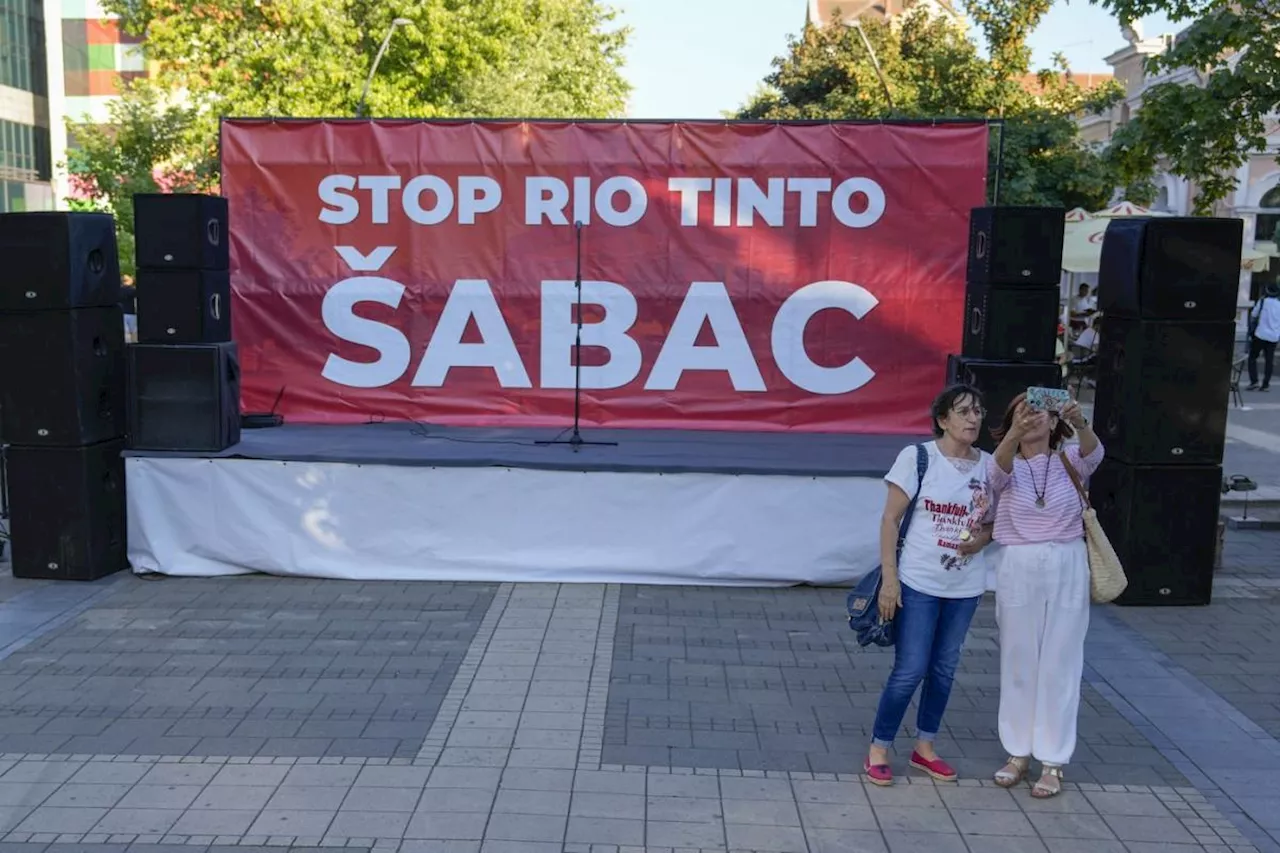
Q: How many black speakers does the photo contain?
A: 12